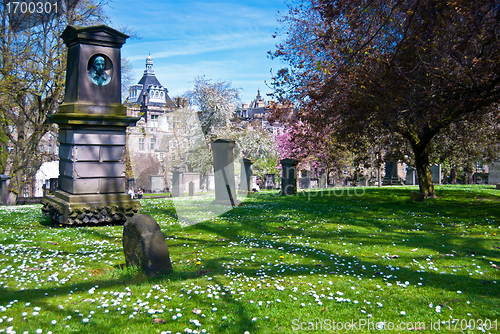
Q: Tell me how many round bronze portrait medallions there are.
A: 1